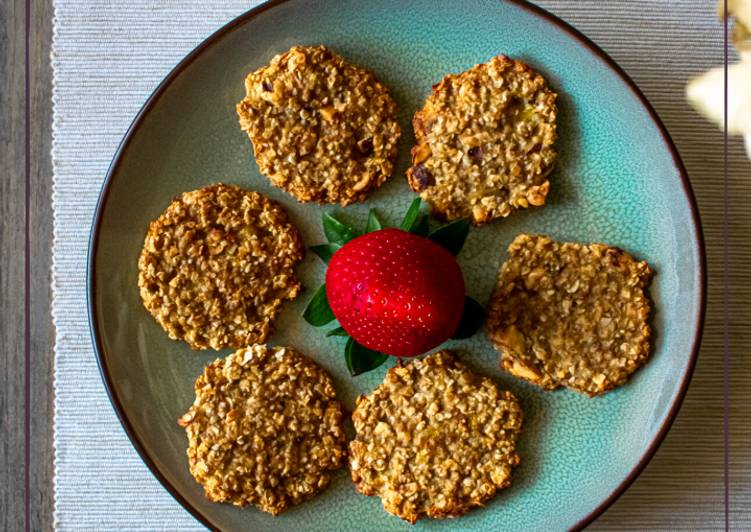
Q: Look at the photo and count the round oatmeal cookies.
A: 6